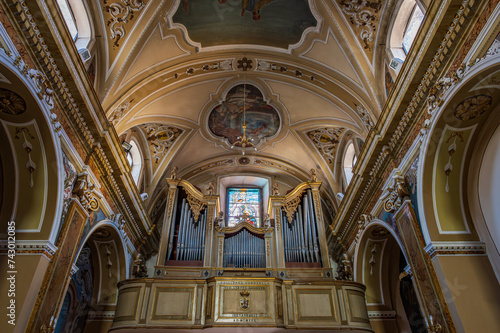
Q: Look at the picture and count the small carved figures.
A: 6